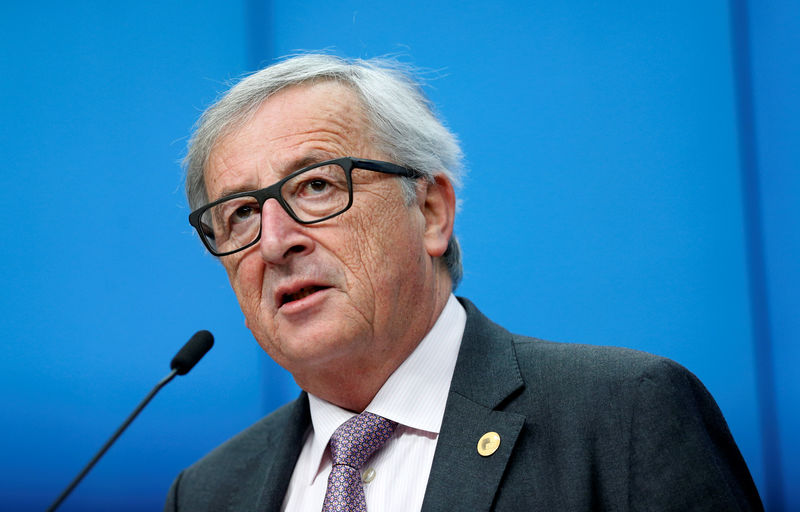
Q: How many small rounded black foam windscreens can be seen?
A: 1